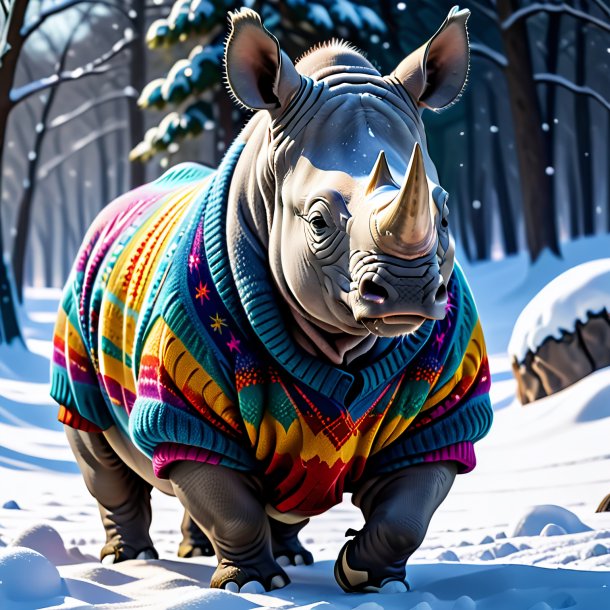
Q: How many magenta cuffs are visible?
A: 2